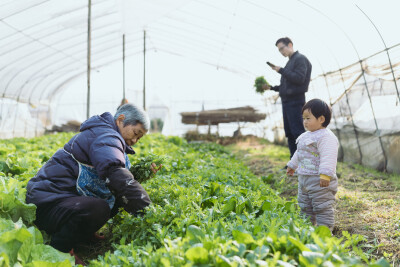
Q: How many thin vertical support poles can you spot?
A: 3